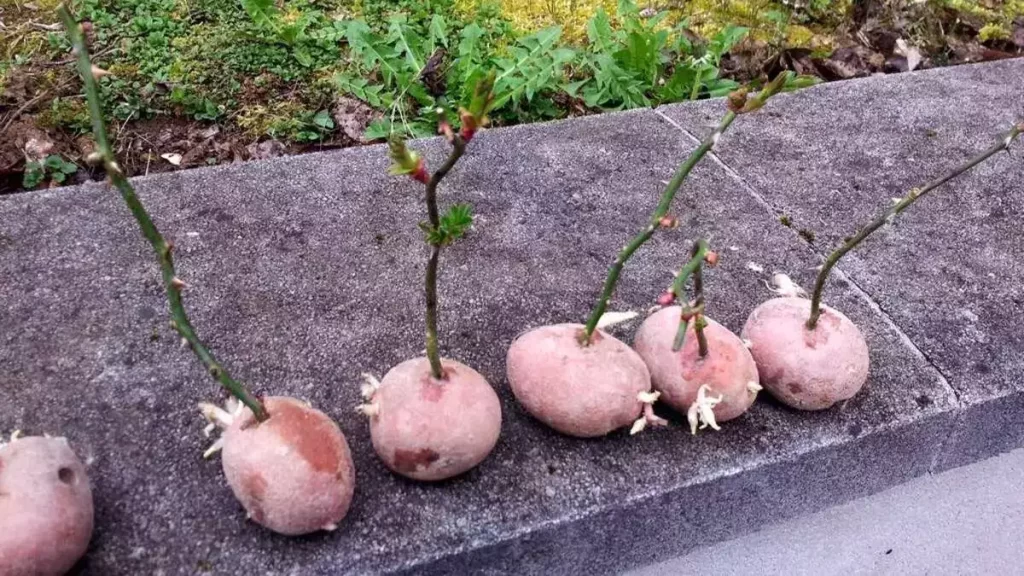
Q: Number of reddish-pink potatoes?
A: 6